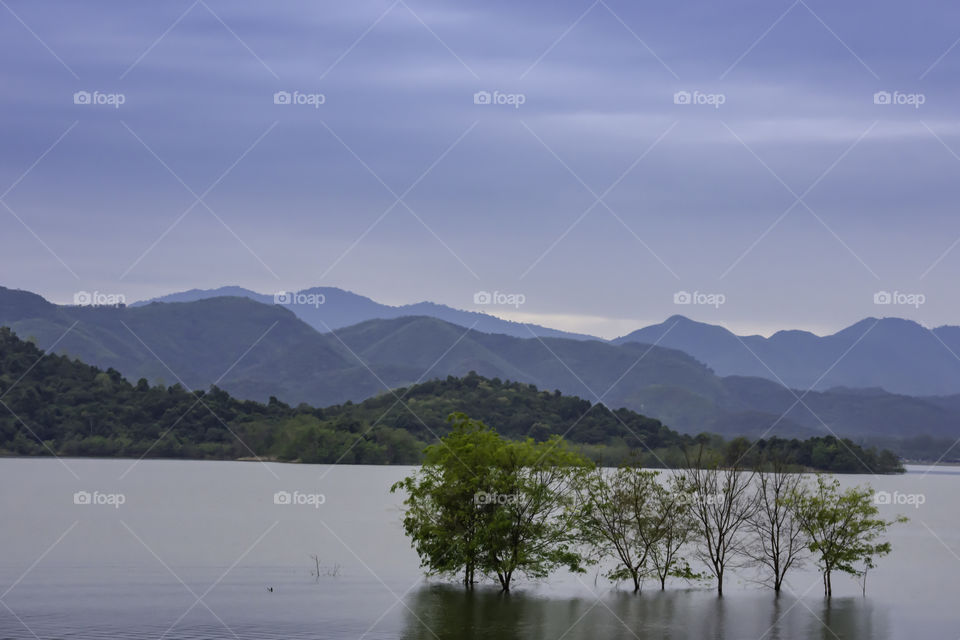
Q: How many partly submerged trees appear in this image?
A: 7